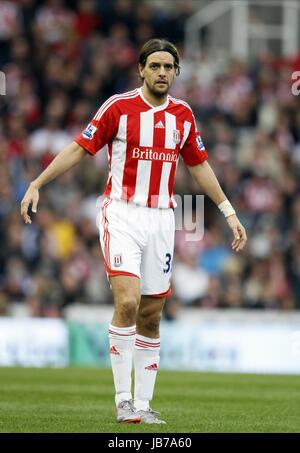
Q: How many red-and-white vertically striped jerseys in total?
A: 1